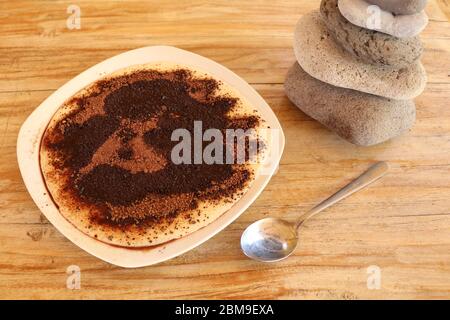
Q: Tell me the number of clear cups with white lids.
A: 0